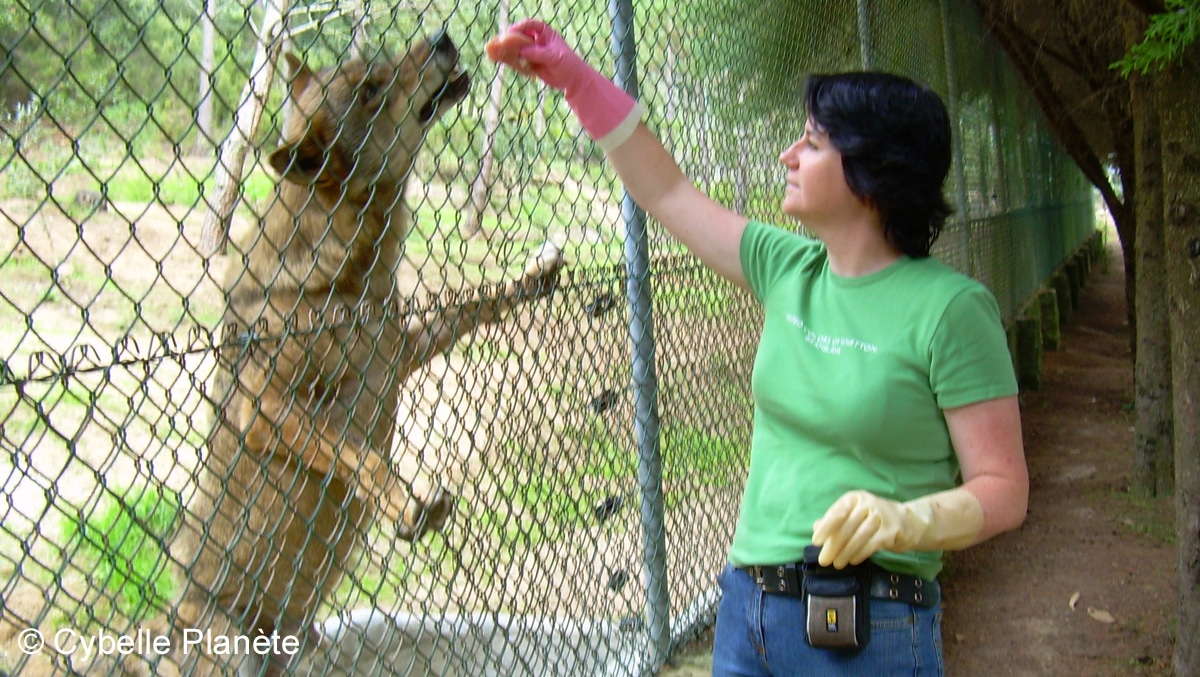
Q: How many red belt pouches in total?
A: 0